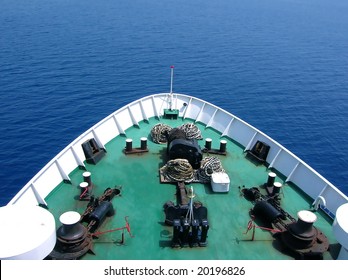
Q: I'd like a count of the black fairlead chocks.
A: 2